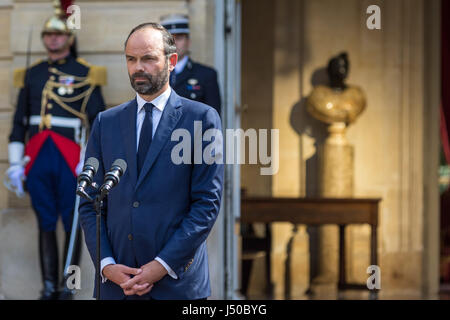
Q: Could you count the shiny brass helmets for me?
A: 1